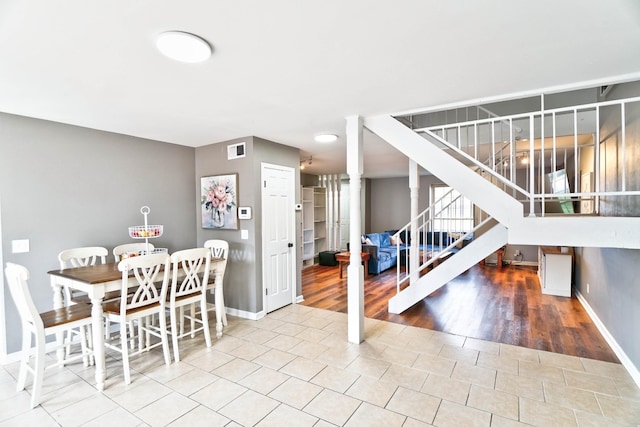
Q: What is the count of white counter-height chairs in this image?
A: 6